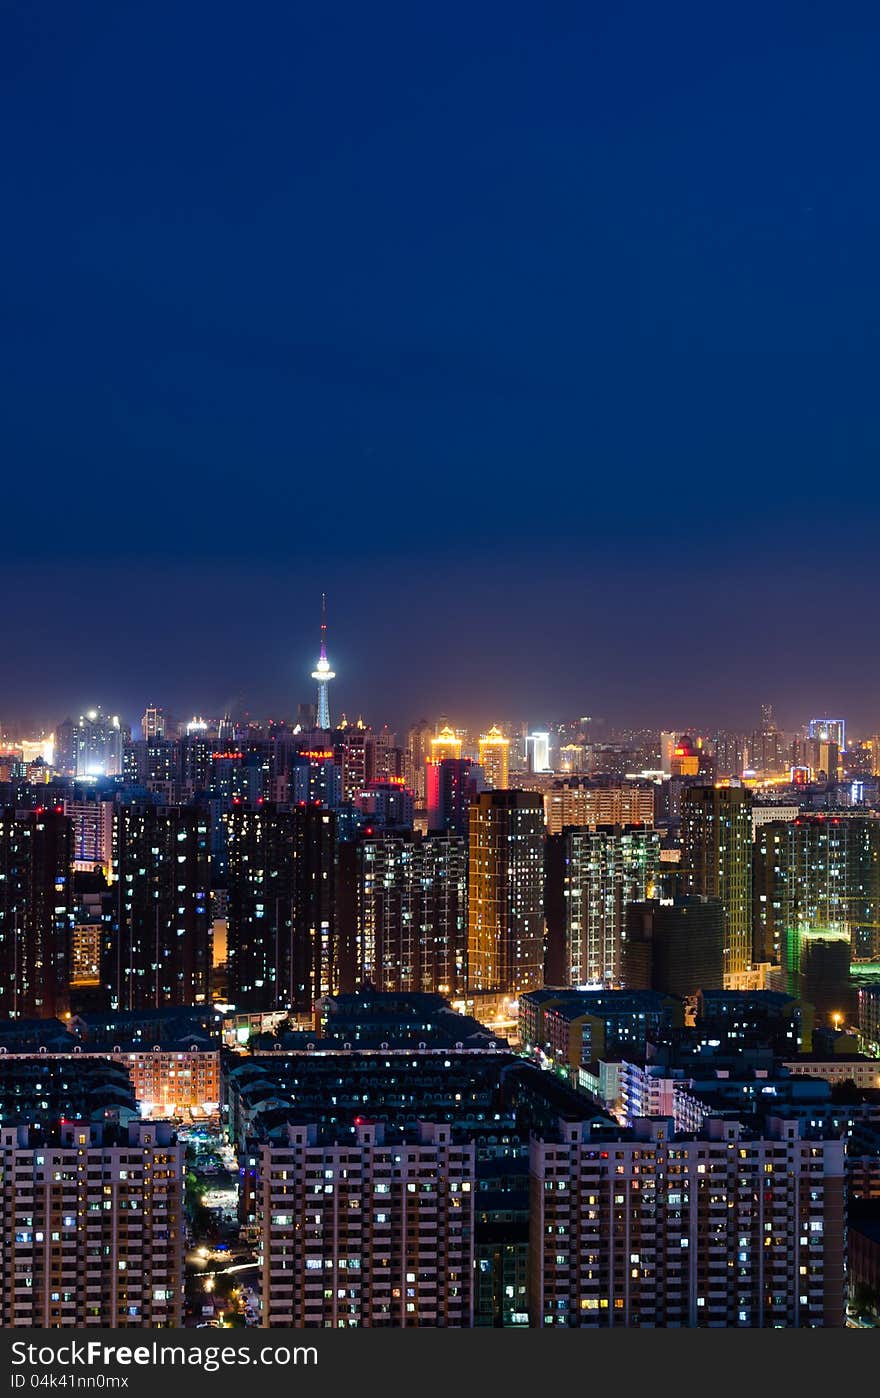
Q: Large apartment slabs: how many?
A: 3